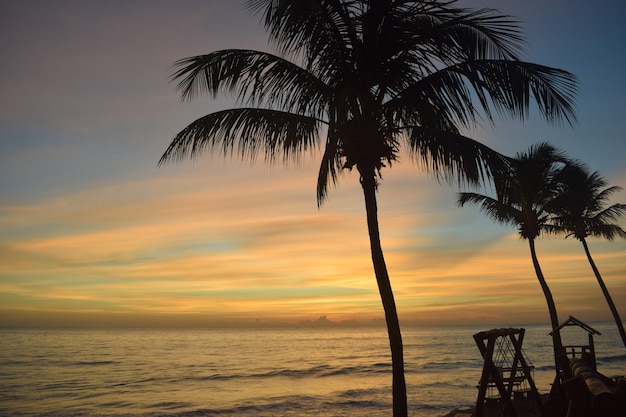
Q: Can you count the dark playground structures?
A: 2